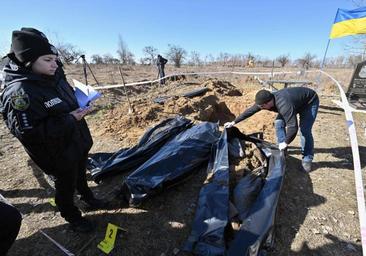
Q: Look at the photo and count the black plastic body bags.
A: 3